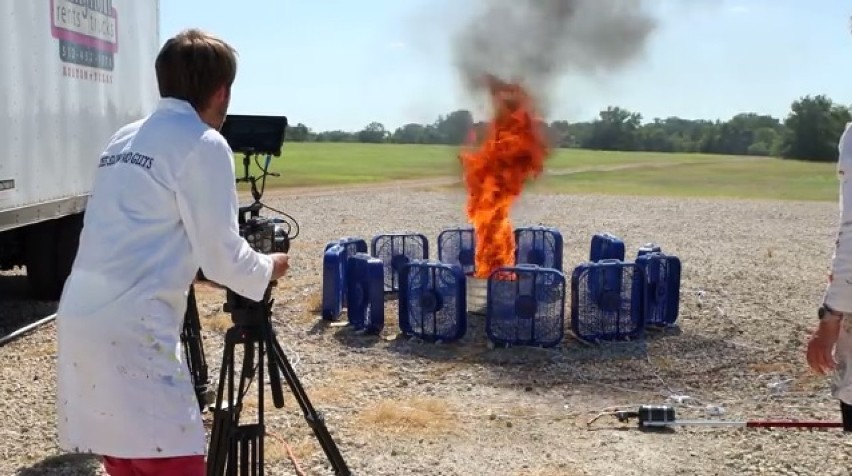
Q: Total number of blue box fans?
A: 12